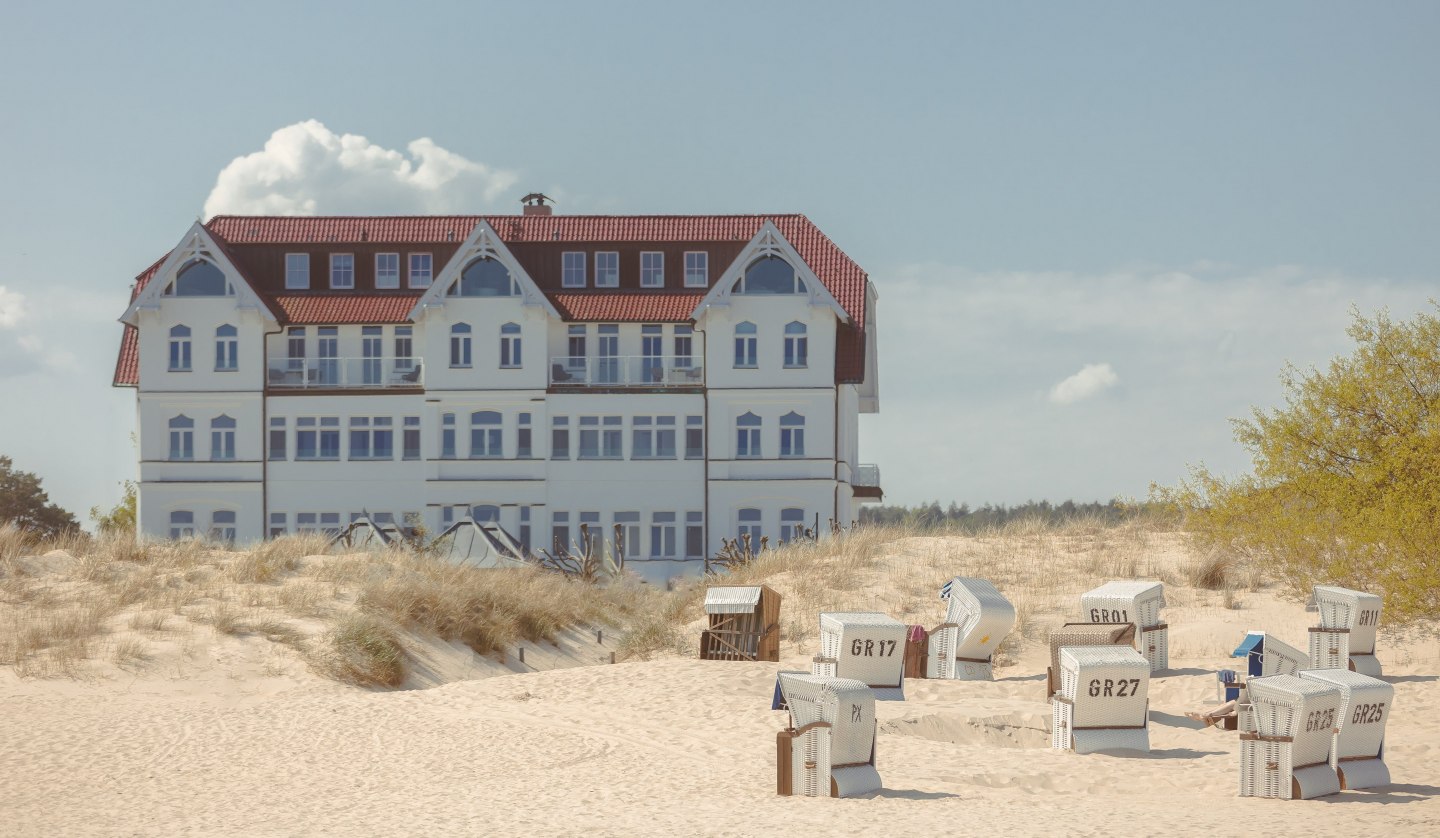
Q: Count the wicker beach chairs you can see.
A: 11